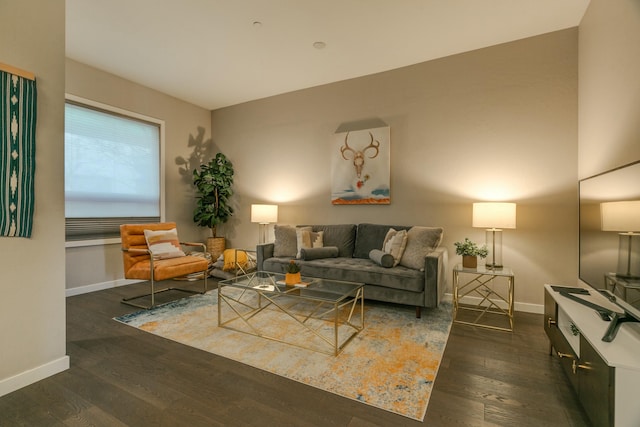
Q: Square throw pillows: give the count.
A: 5